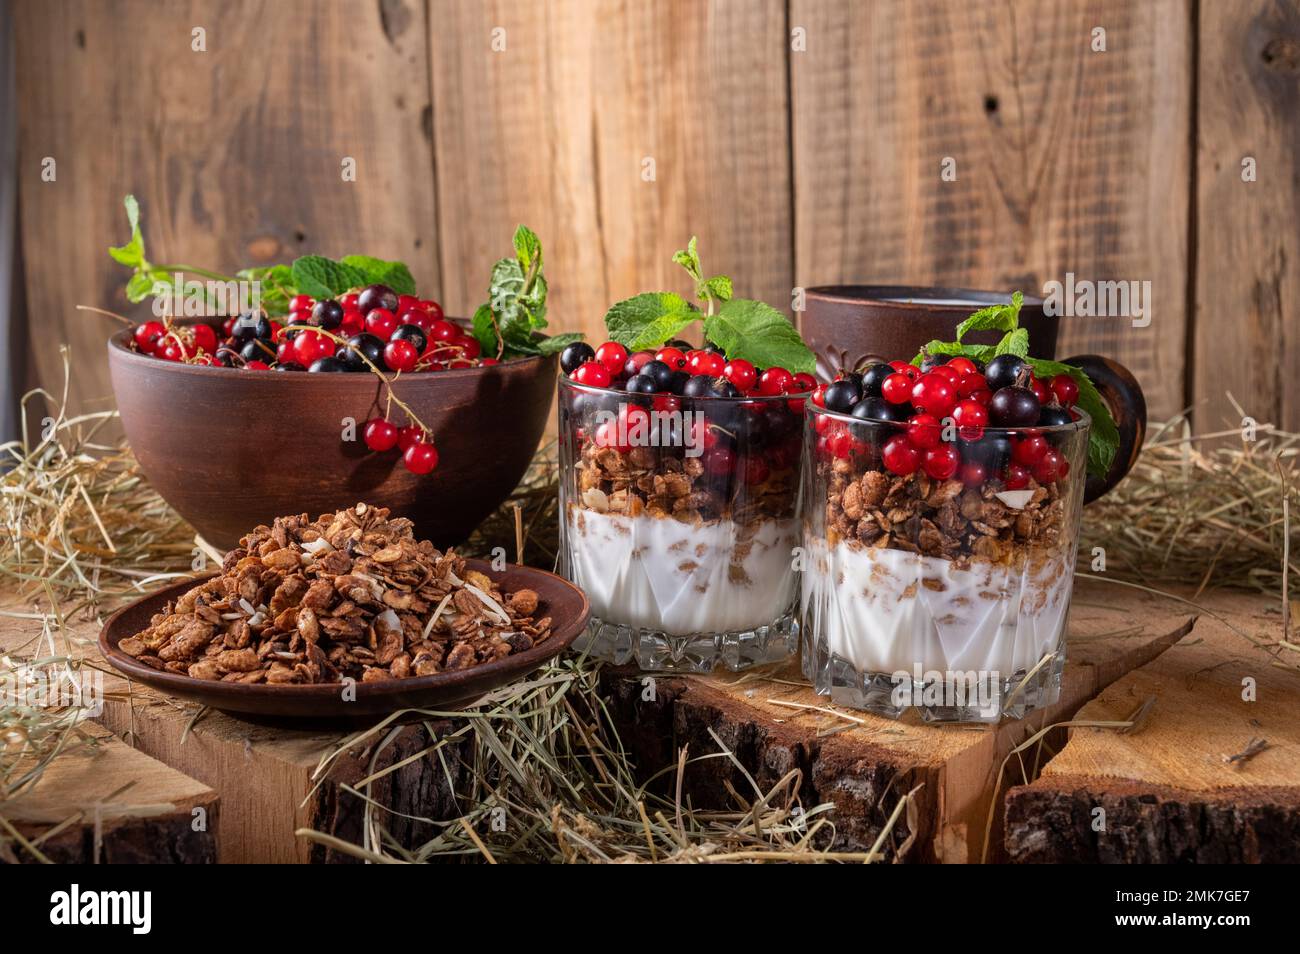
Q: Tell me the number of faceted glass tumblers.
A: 2